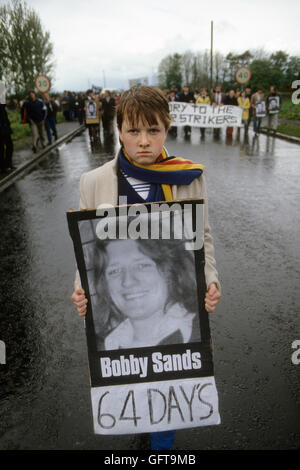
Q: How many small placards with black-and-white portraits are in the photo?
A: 3